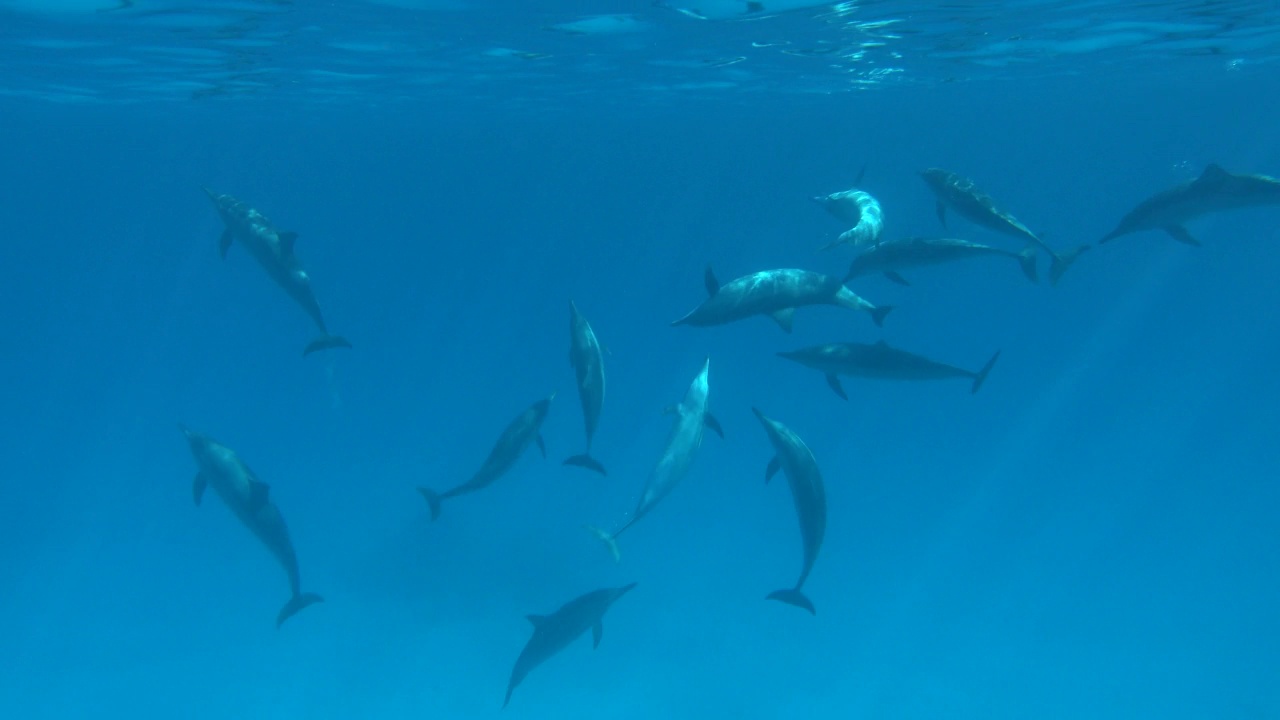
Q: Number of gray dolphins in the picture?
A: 13